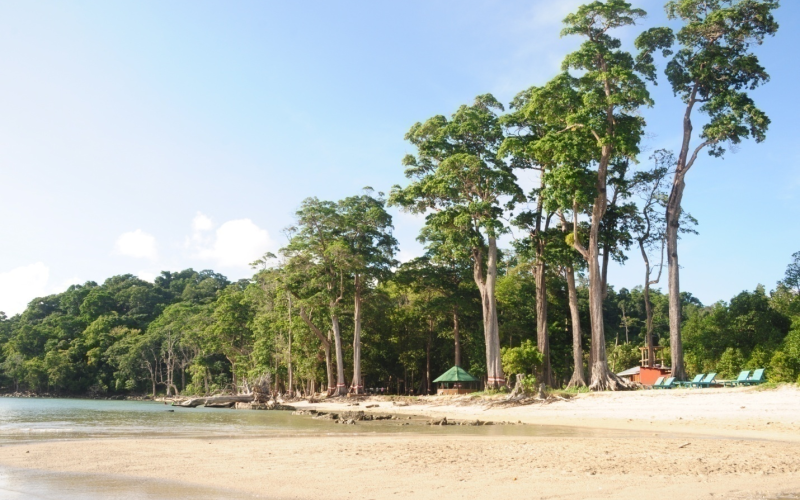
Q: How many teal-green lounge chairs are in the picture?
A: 6